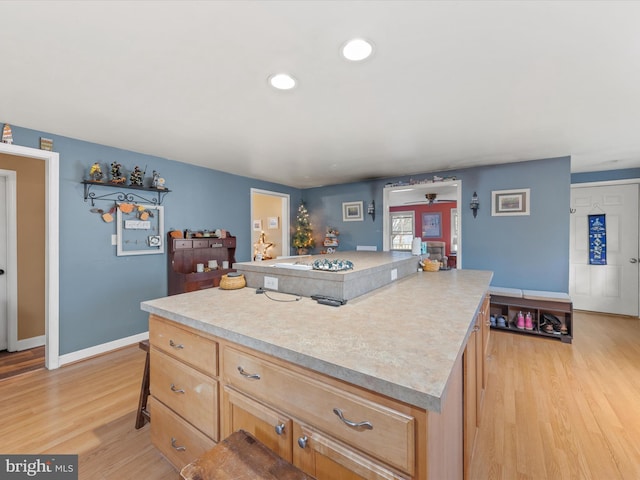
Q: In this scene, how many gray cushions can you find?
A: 2